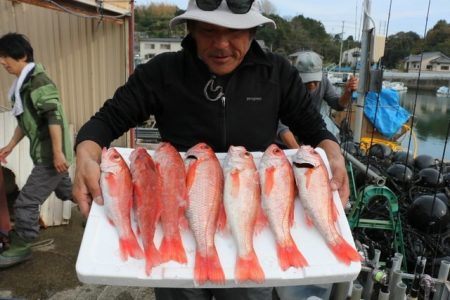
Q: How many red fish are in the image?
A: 7